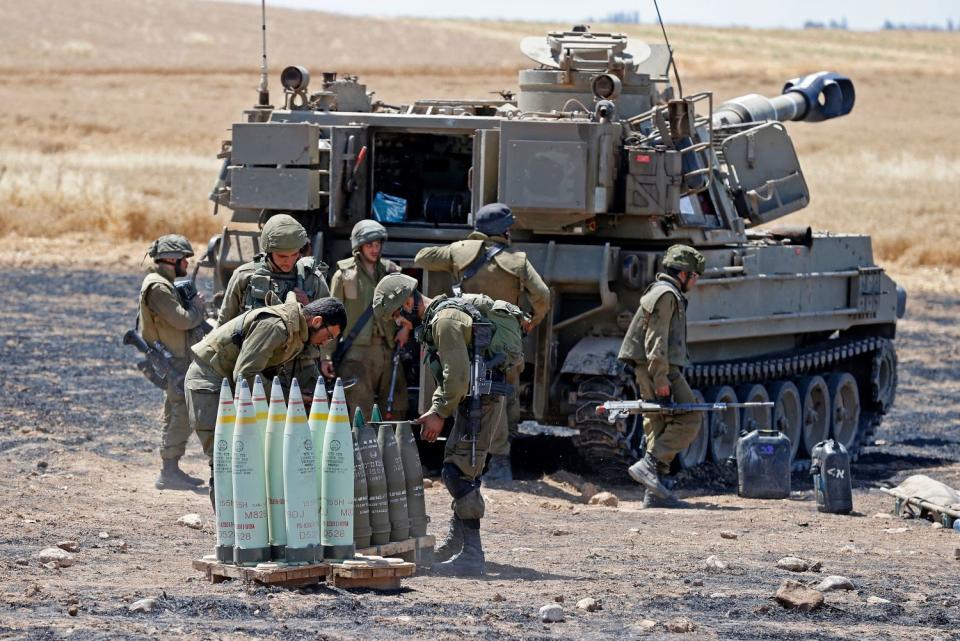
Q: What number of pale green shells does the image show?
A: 8